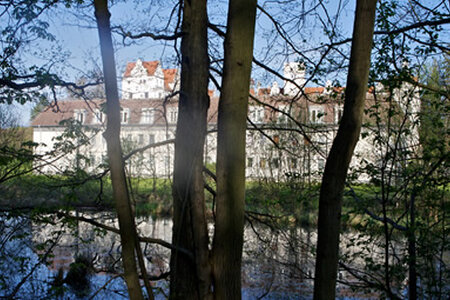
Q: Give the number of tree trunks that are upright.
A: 4